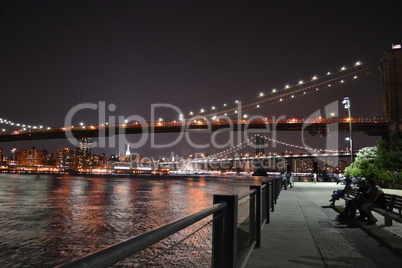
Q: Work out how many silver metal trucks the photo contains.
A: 0